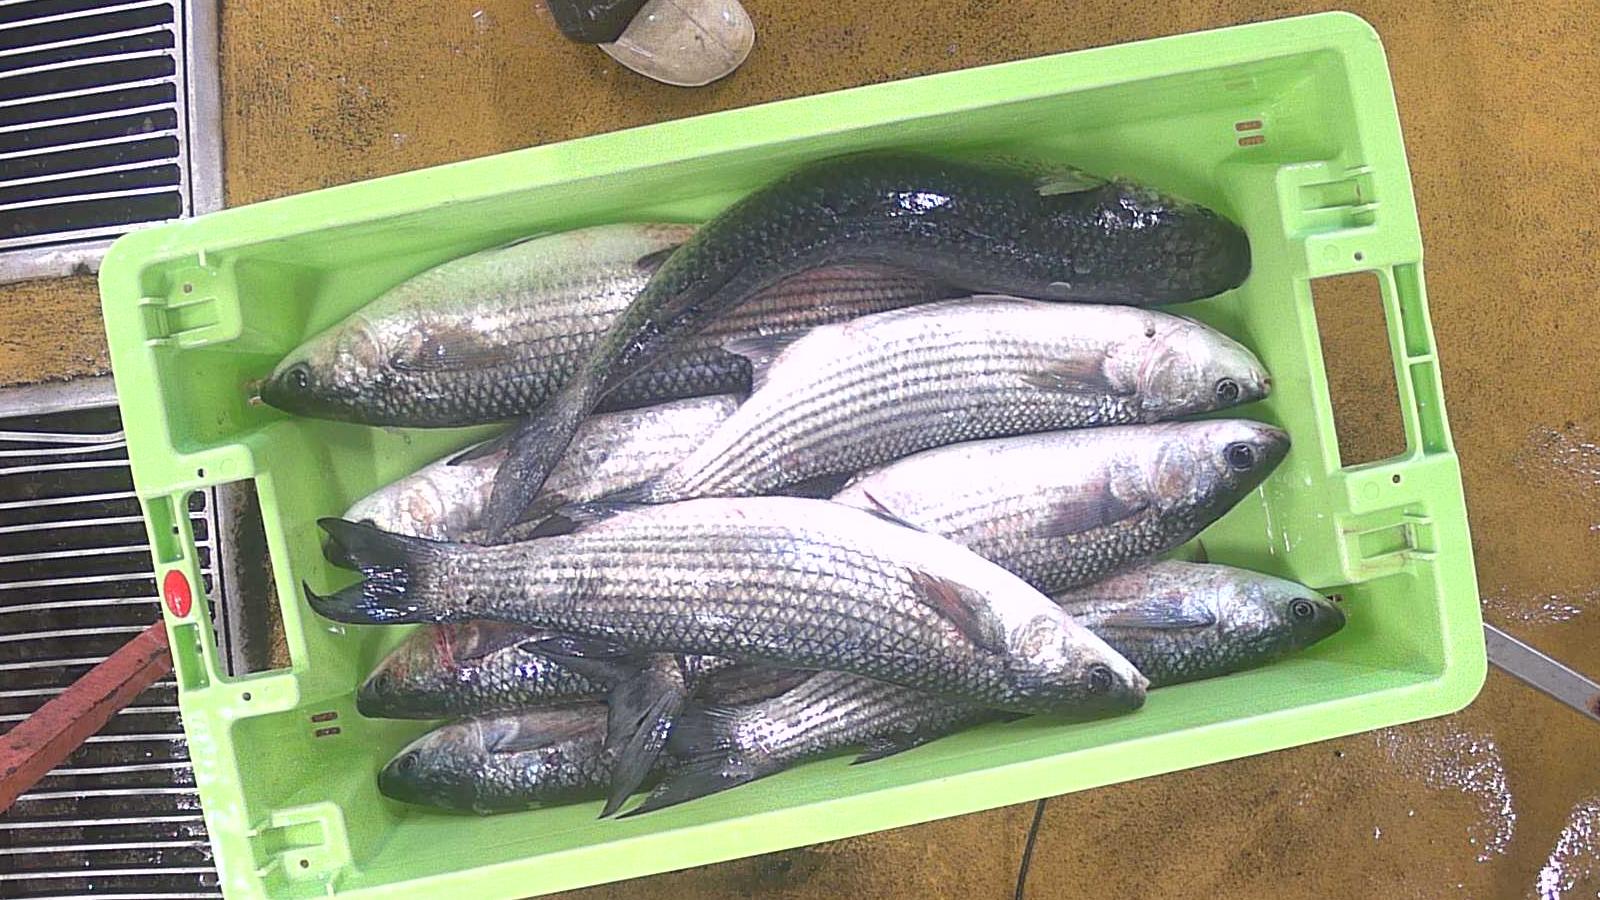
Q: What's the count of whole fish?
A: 9